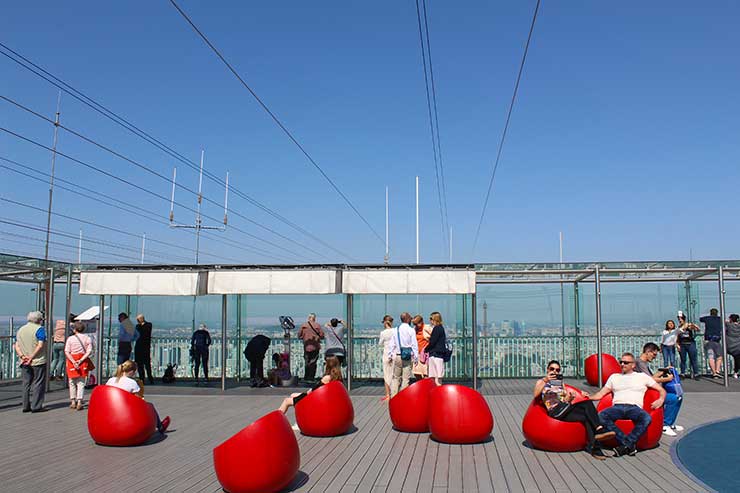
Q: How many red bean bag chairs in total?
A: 8